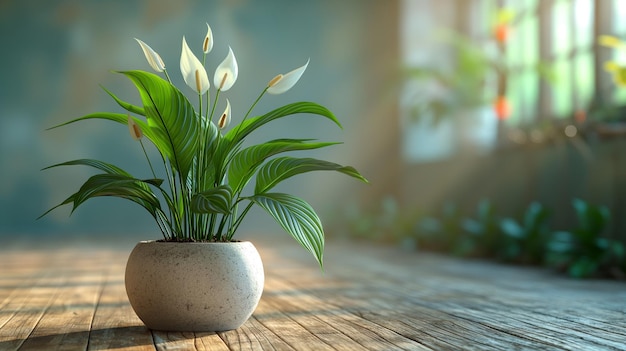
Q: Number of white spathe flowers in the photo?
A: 7